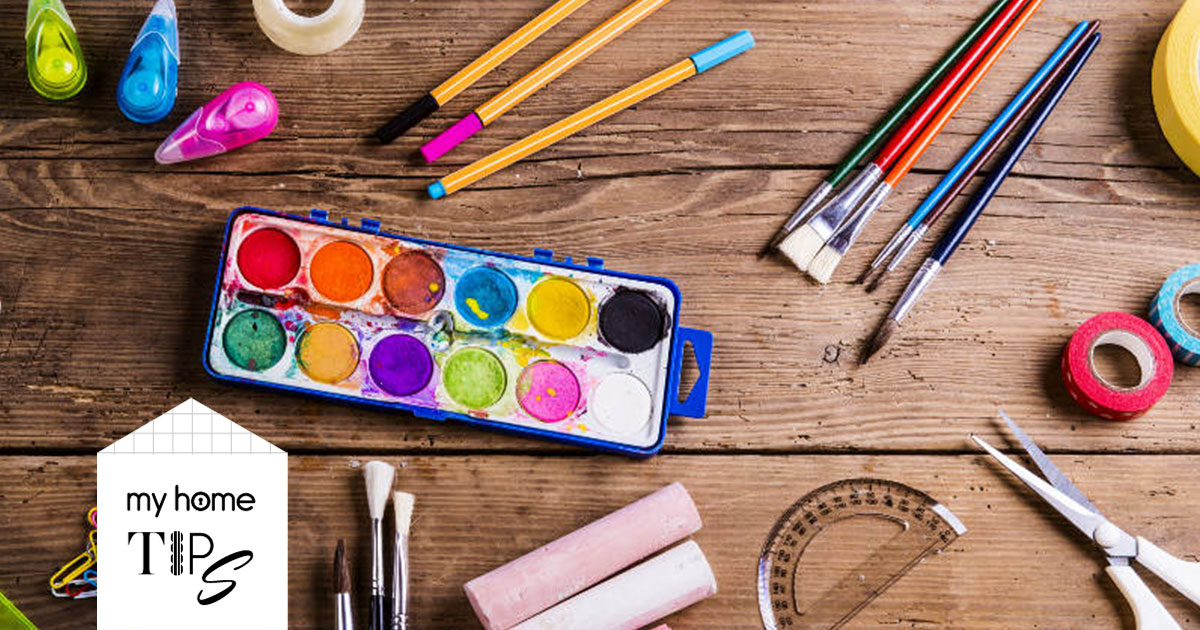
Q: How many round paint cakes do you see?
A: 12